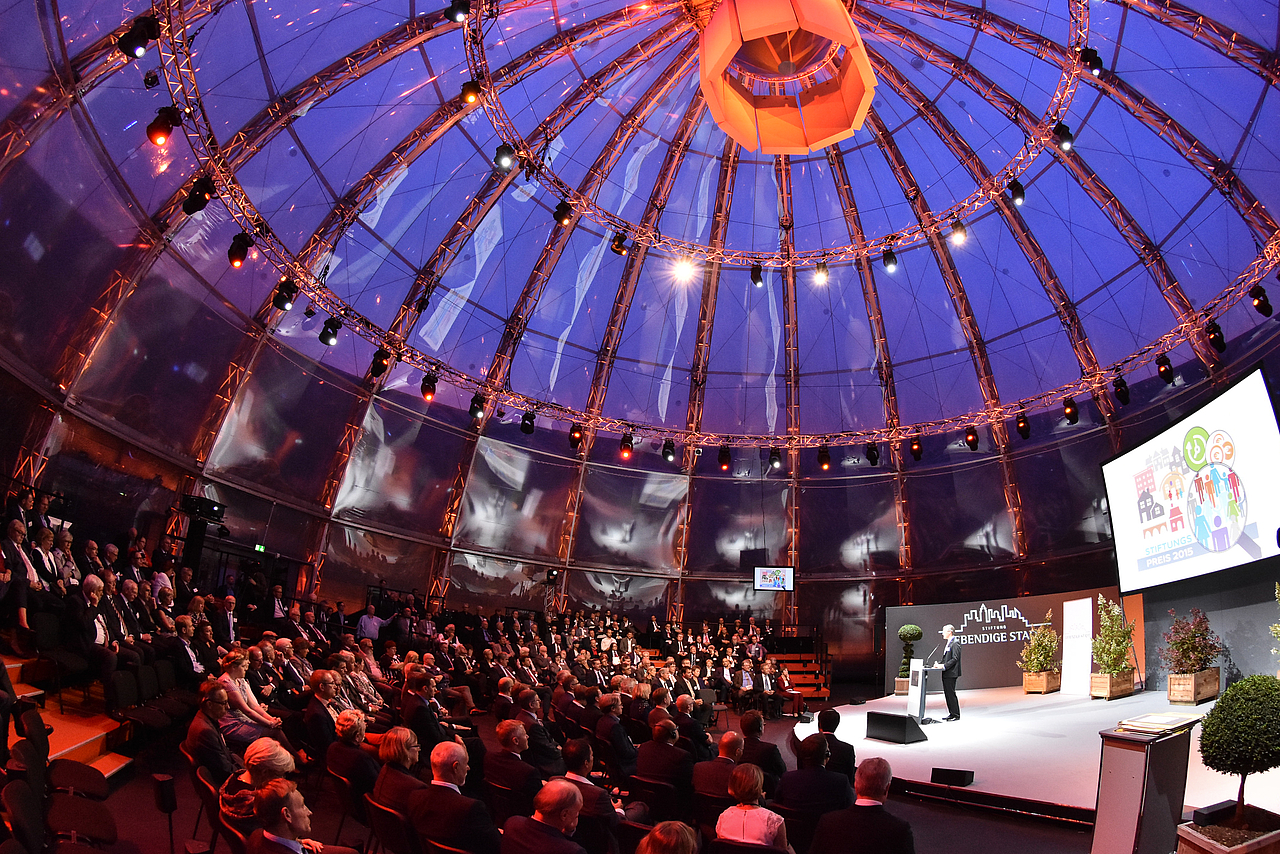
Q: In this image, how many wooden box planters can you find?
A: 5